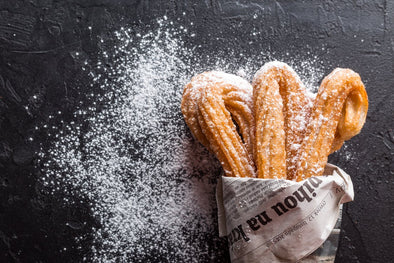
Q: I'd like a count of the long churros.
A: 3